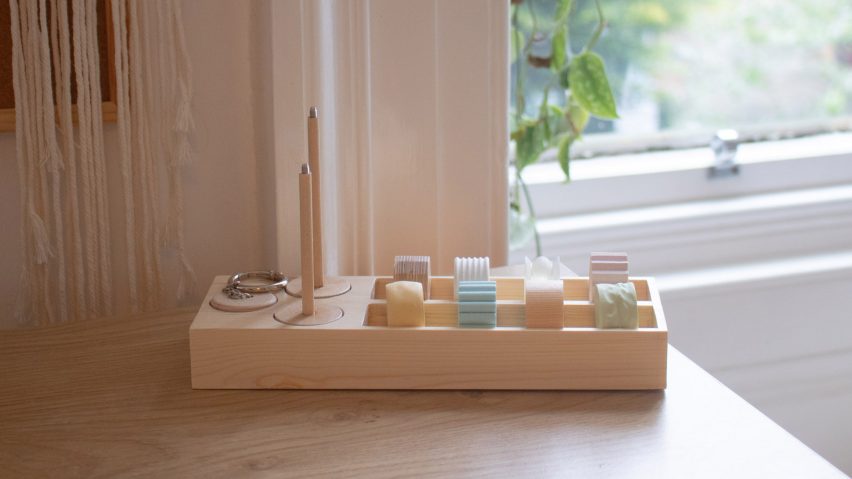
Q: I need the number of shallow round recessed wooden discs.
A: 3